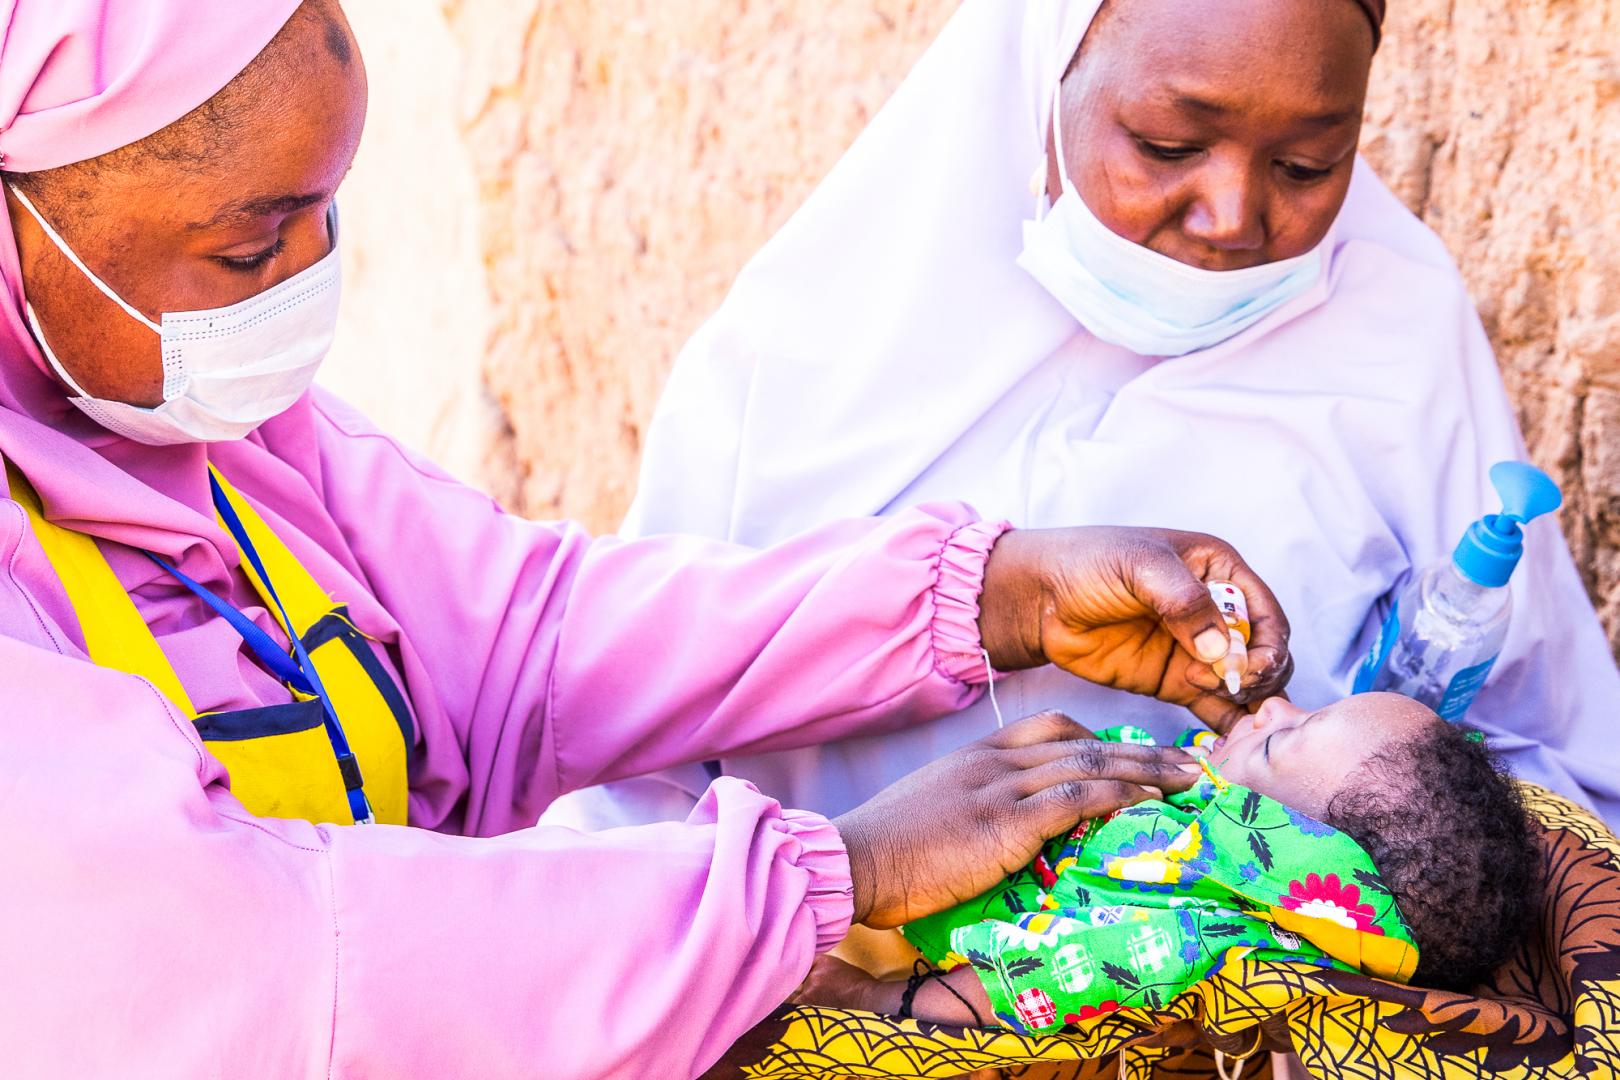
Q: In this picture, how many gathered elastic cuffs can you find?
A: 2